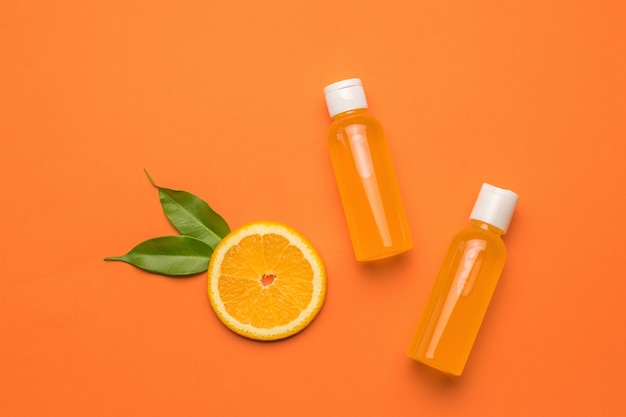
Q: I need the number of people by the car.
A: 0